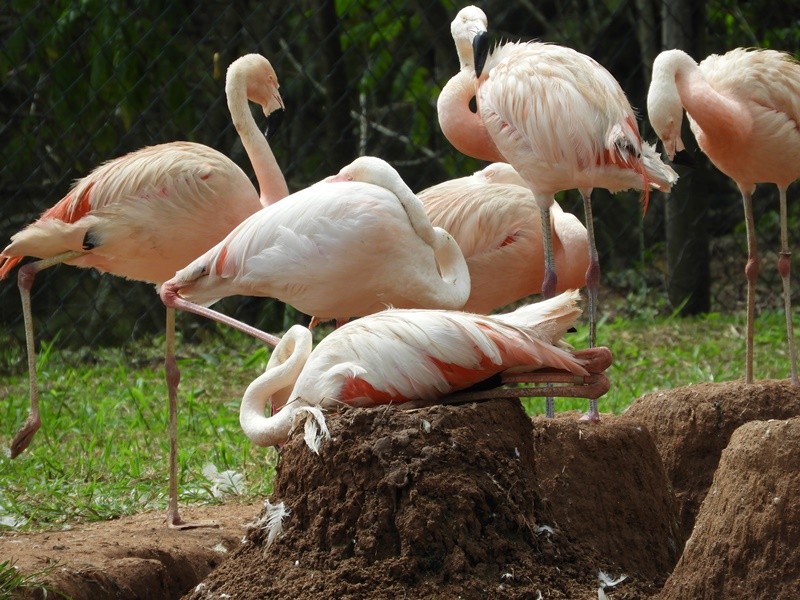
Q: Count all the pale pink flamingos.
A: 6